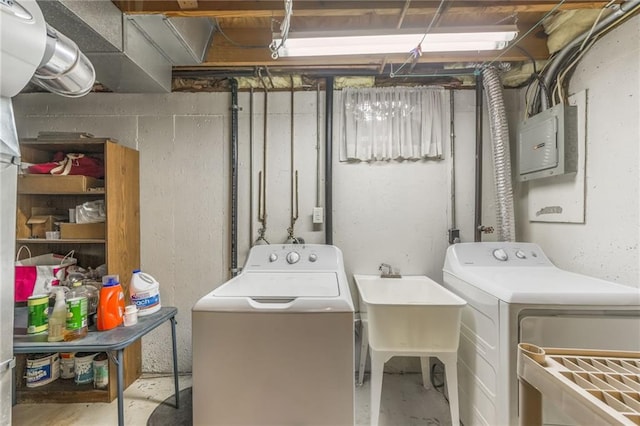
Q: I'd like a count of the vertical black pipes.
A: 3